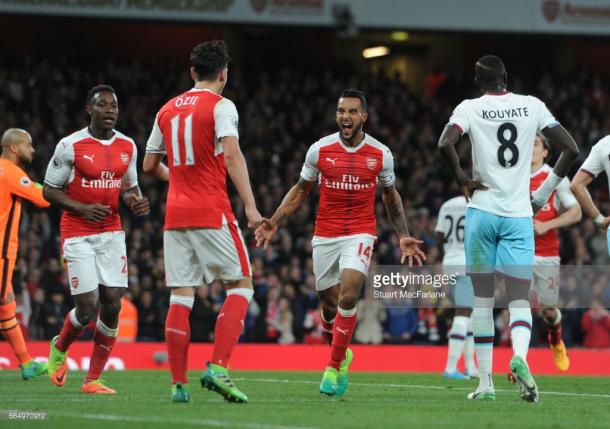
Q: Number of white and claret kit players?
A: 3